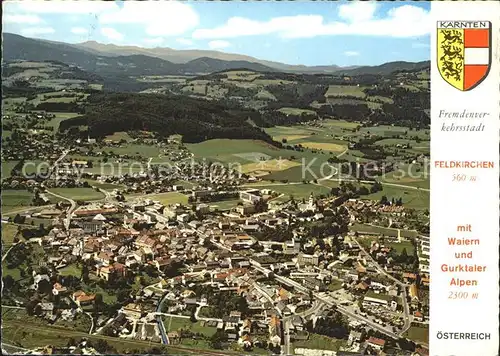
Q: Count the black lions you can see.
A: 3